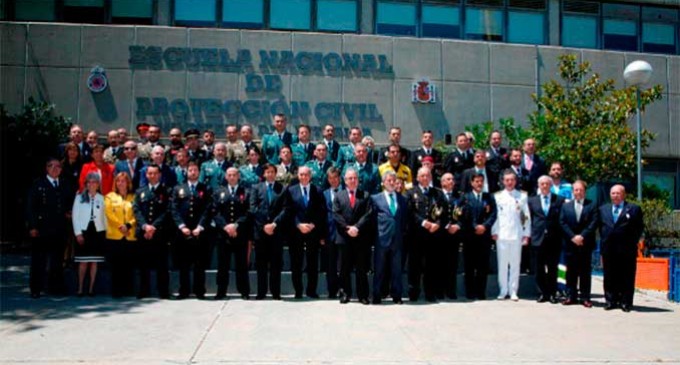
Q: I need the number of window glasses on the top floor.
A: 14